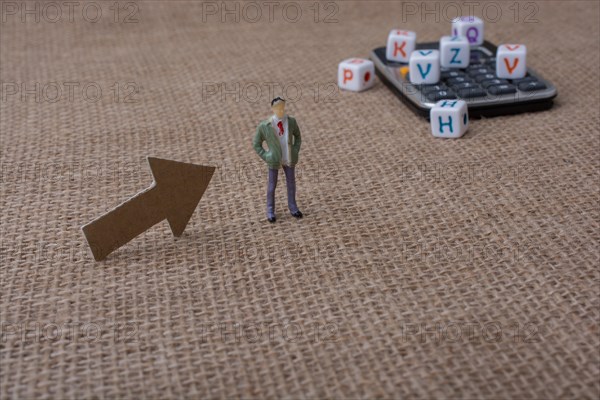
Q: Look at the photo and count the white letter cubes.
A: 7